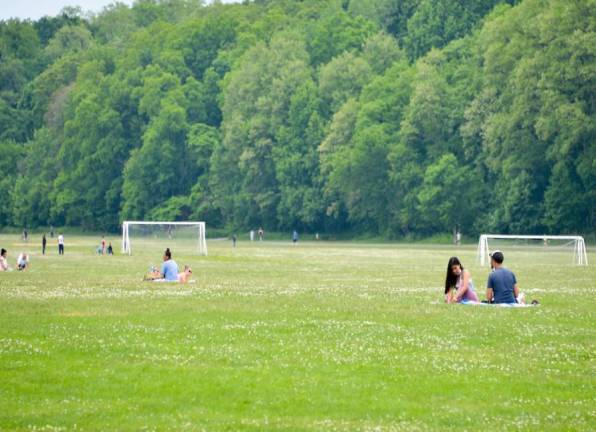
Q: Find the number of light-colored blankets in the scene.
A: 2